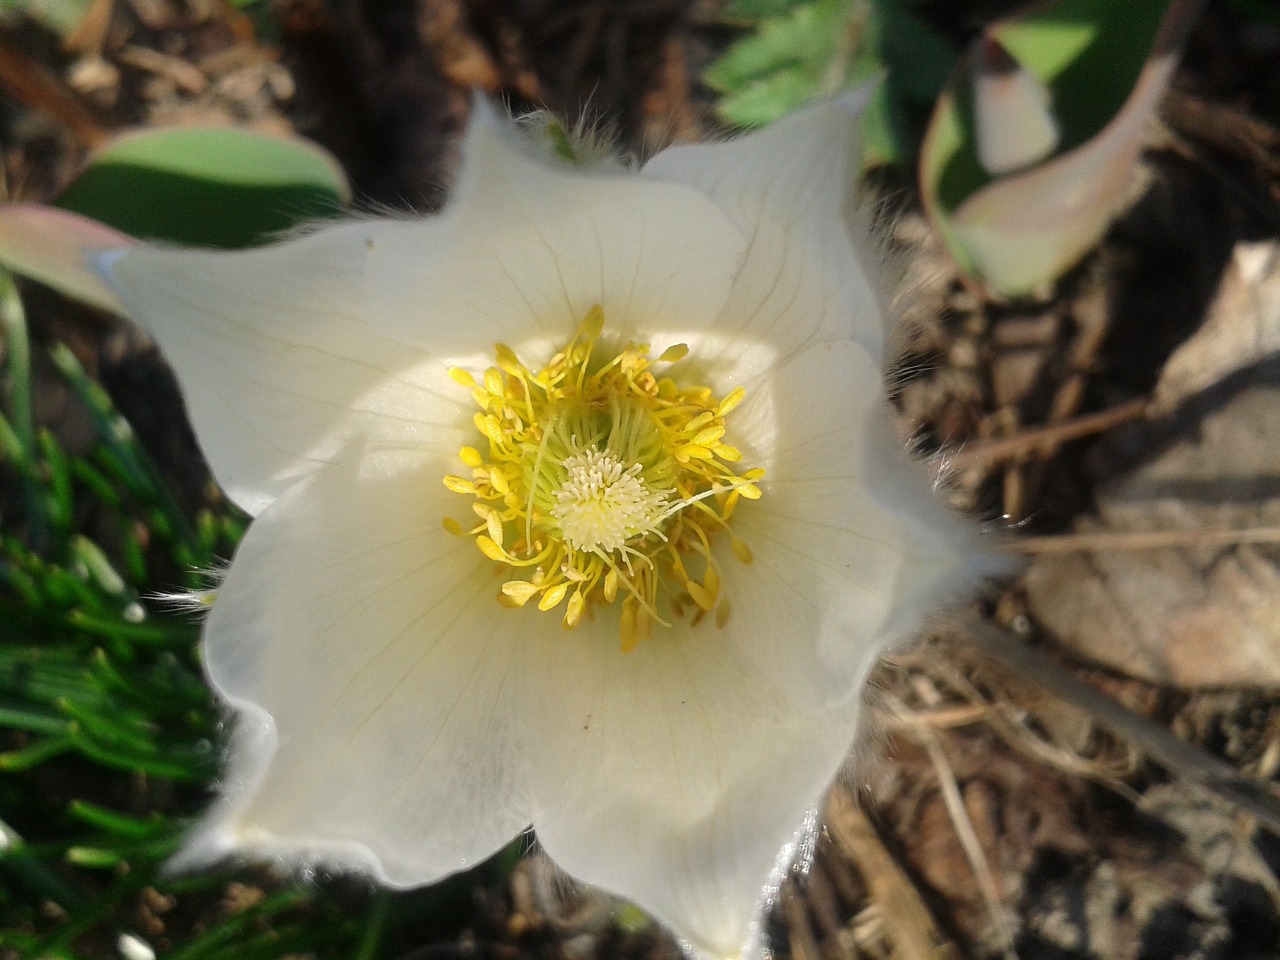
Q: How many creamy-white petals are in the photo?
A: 6